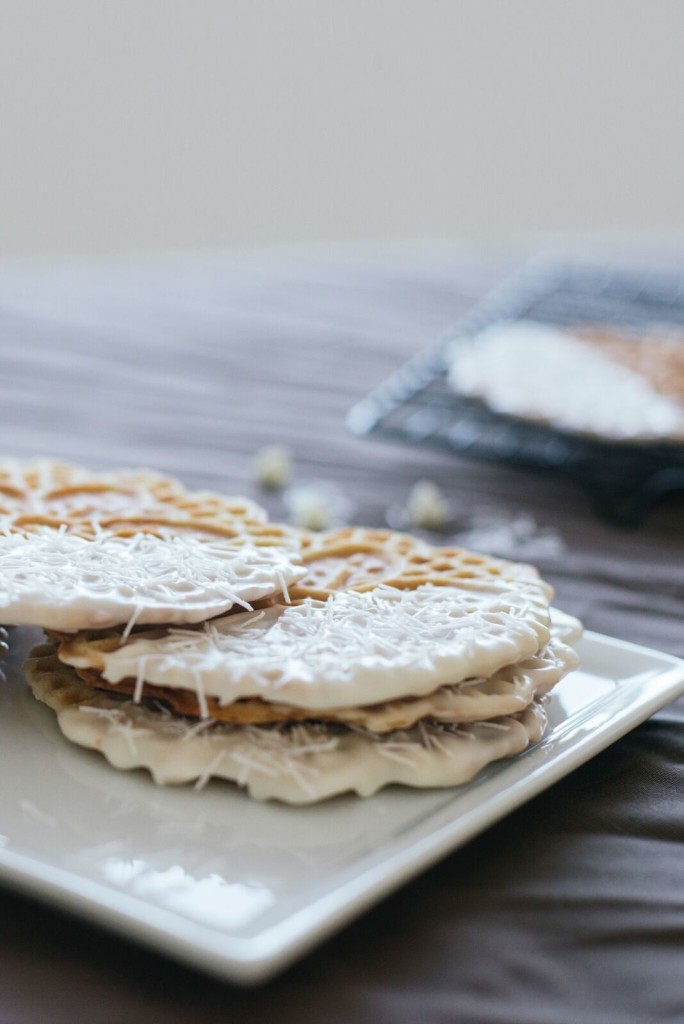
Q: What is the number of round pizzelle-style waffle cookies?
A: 5